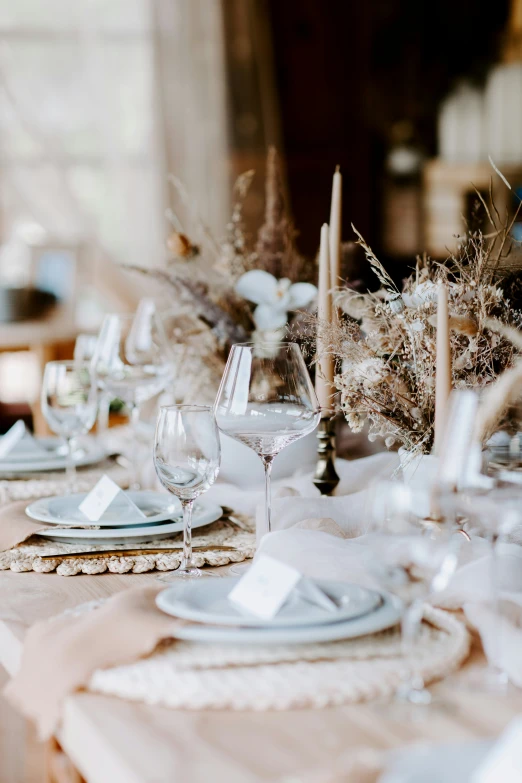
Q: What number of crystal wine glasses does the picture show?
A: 8